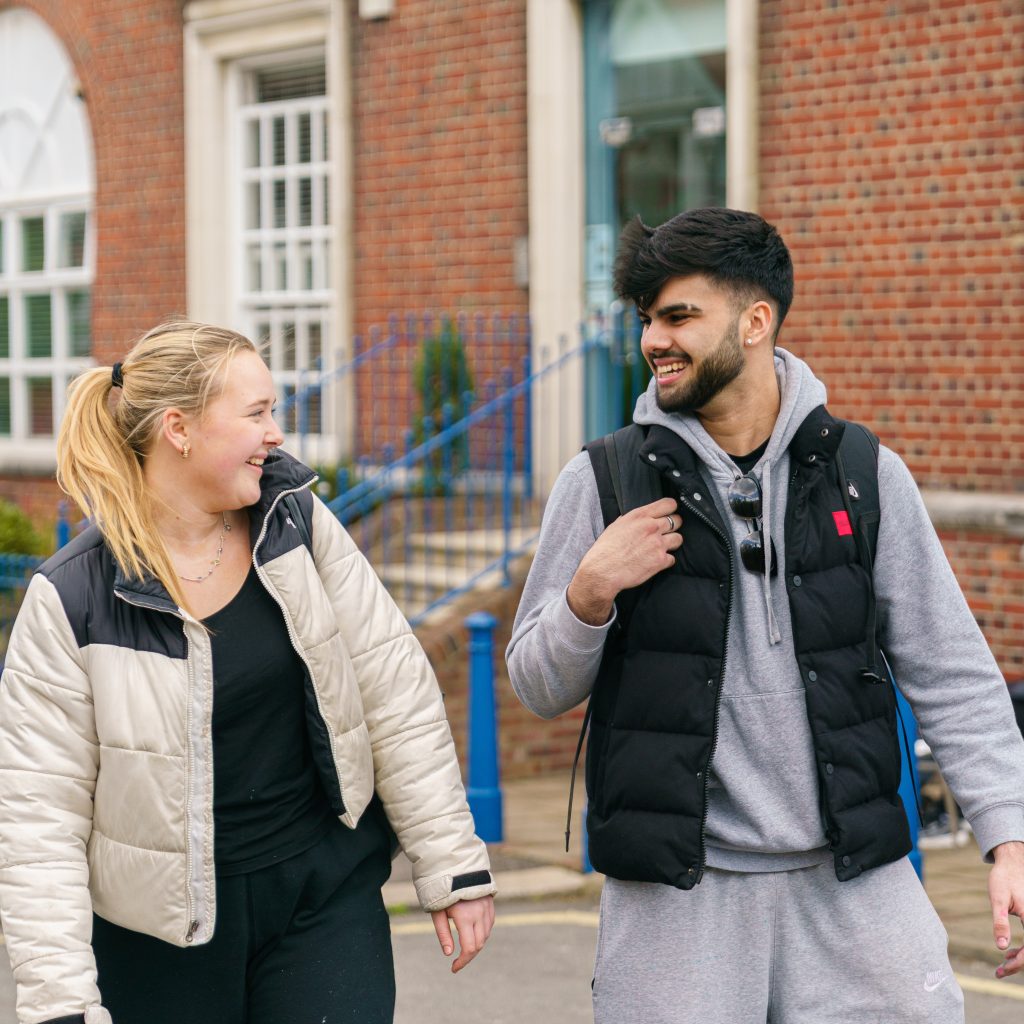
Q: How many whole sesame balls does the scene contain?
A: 0